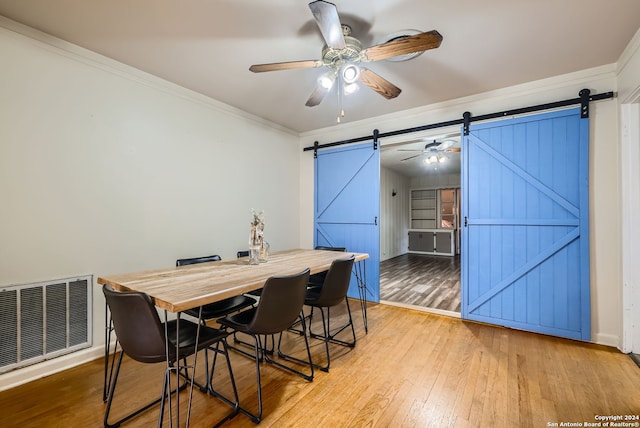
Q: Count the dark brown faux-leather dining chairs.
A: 6